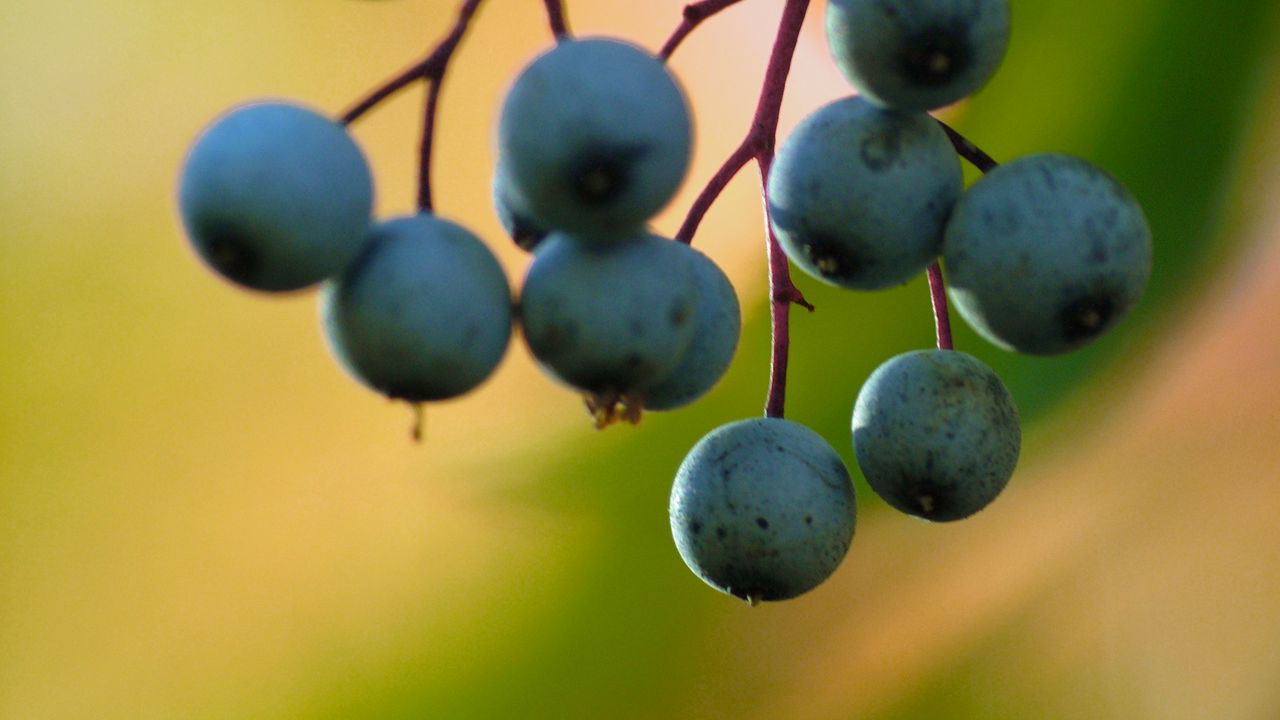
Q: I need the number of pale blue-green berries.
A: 11